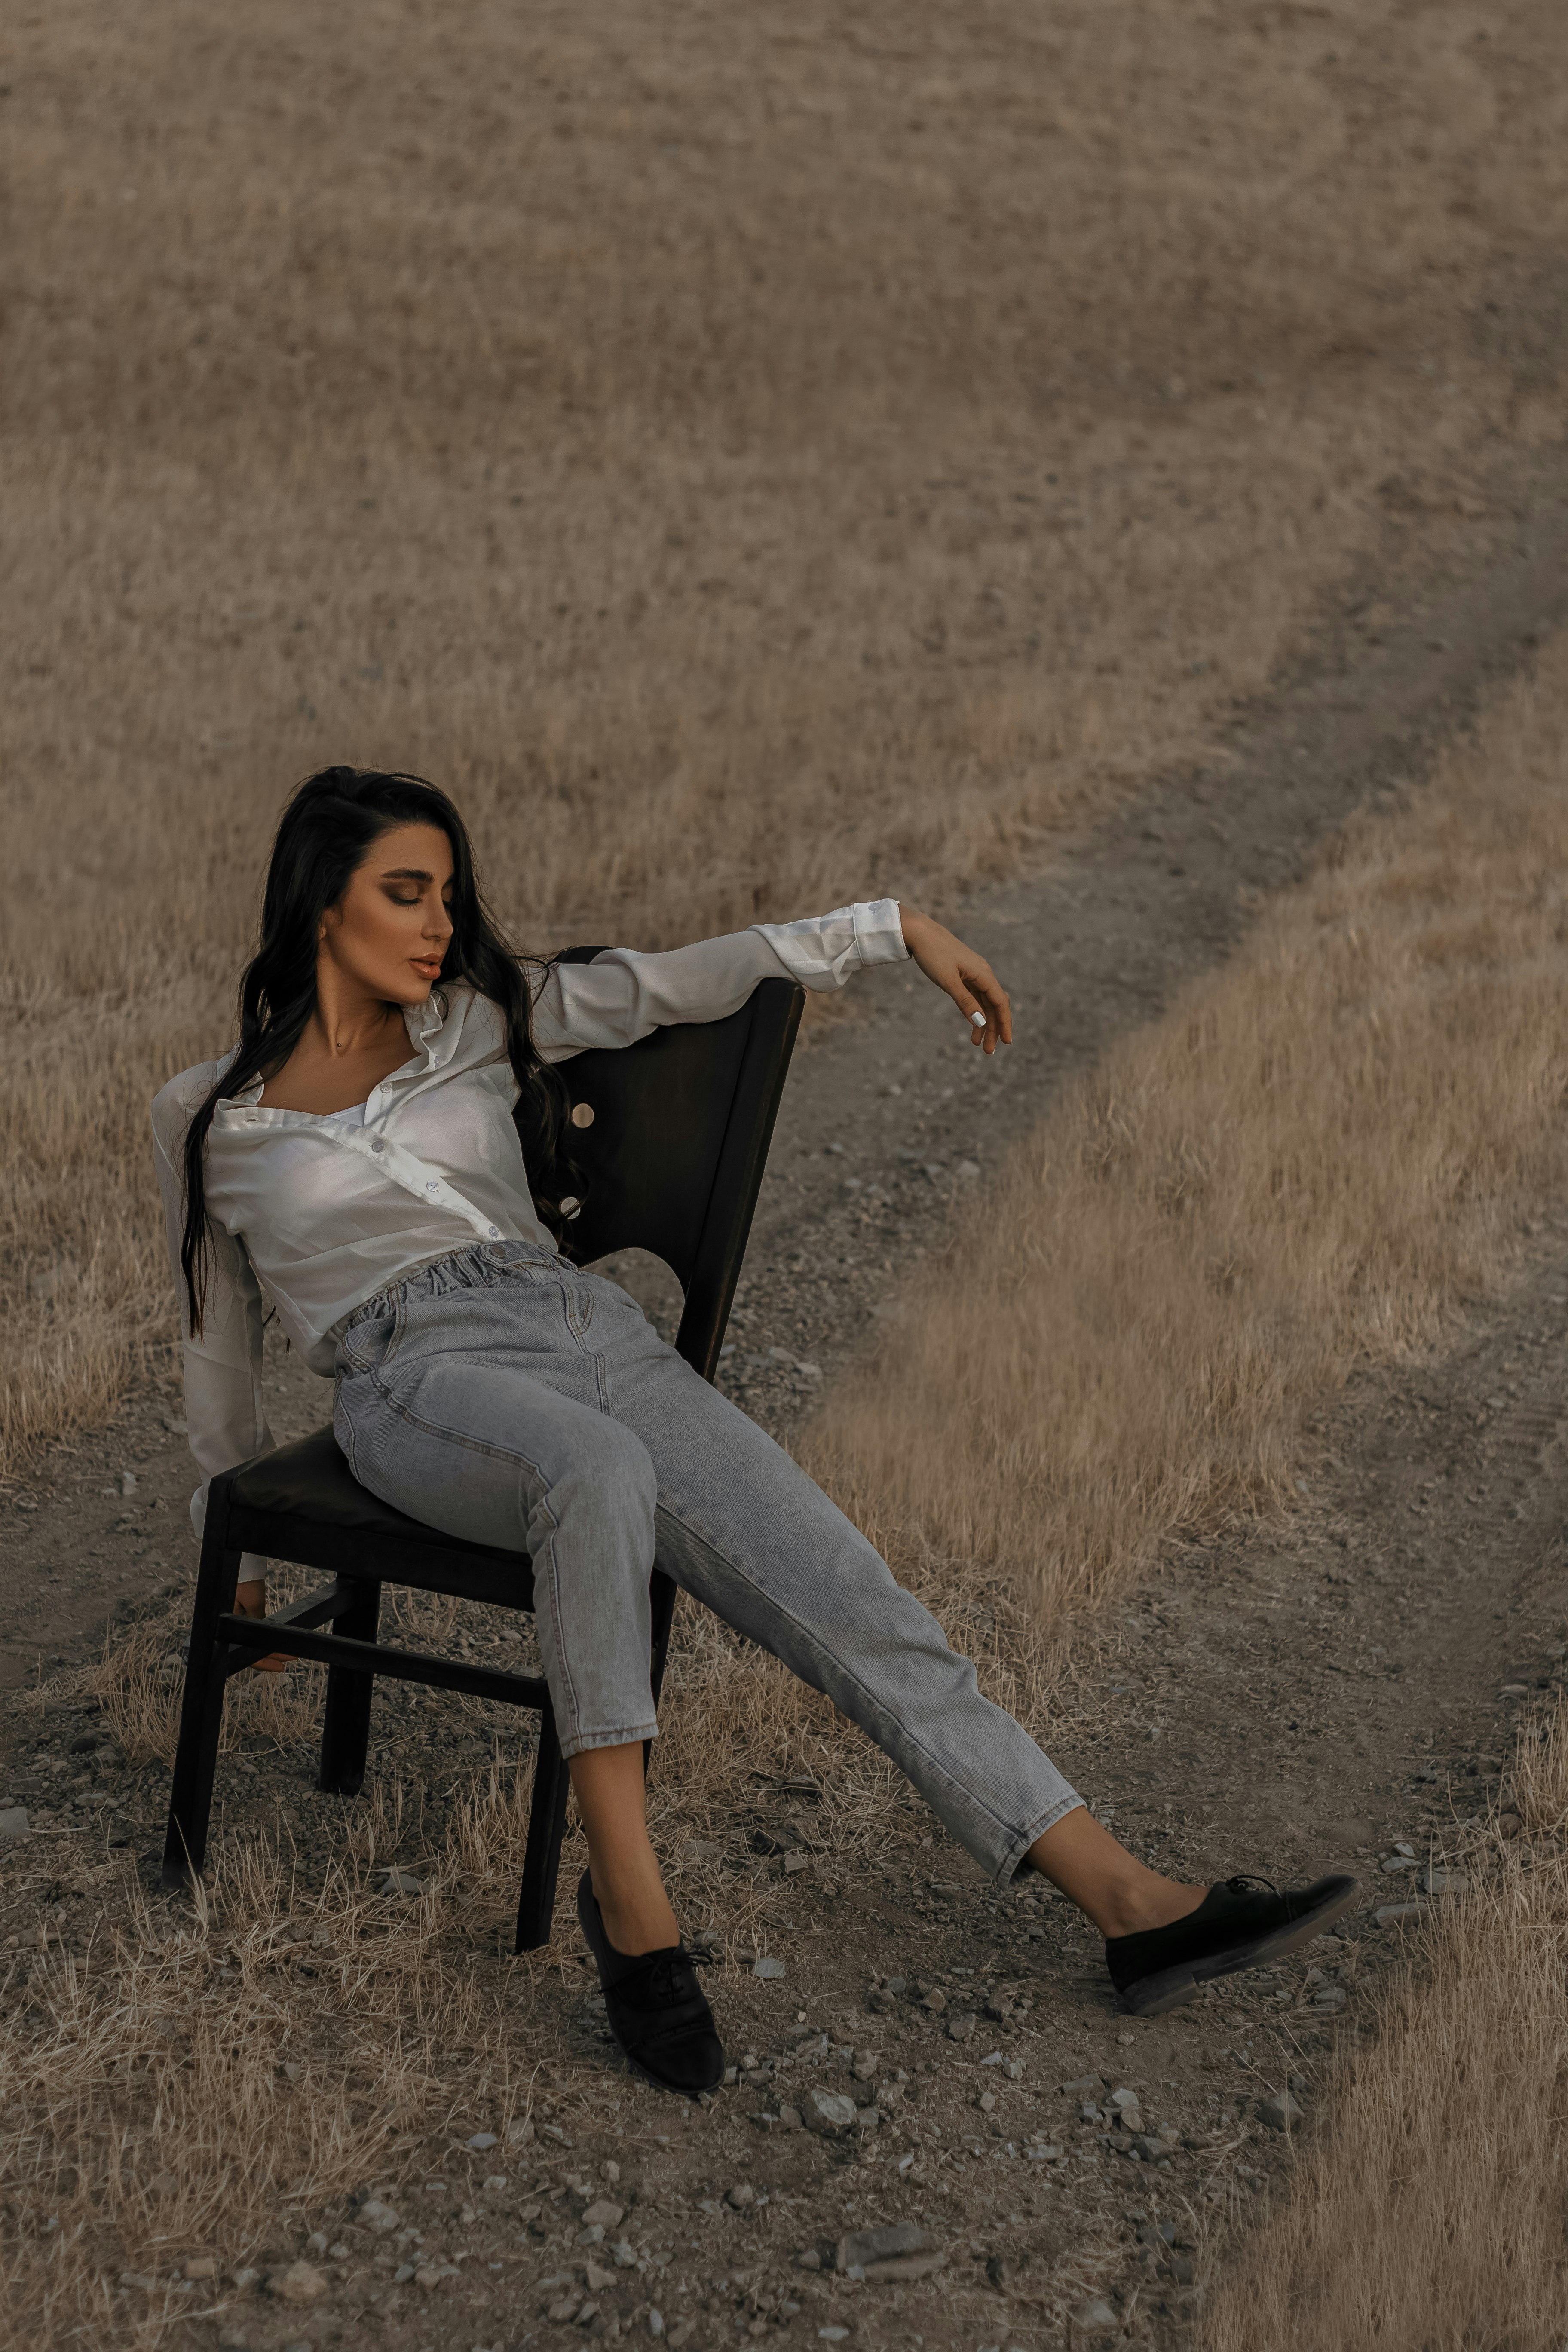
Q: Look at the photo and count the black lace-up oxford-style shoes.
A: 2